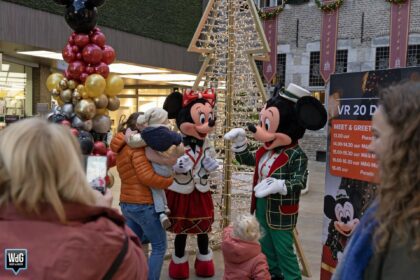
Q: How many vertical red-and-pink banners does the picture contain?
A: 3